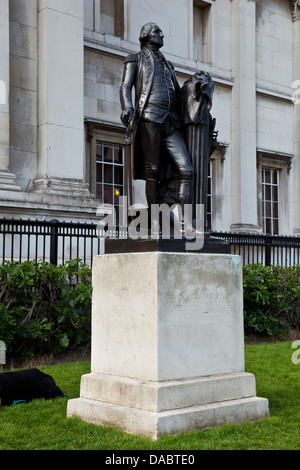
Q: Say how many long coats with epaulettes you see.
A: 1